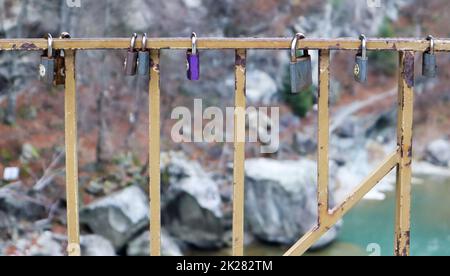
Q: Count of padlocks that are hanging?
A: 8